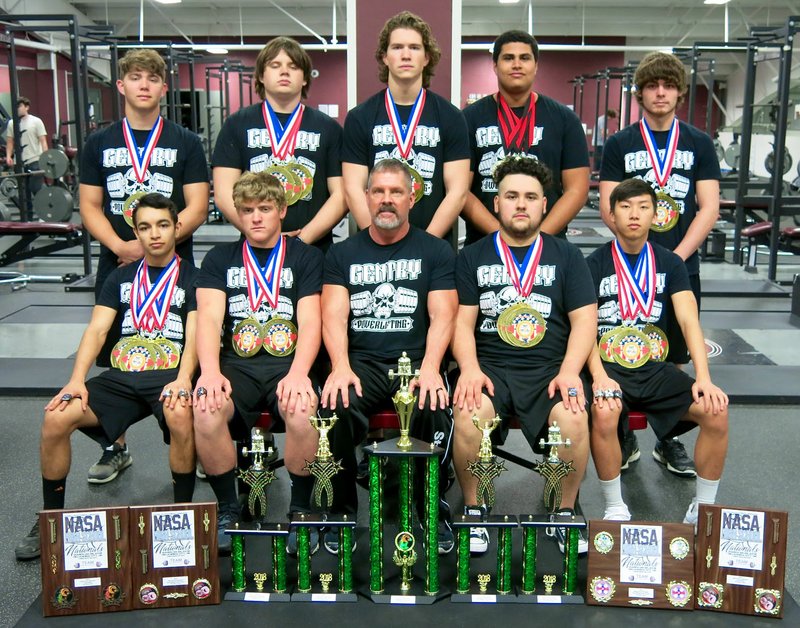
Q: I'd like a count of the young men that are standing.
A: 5